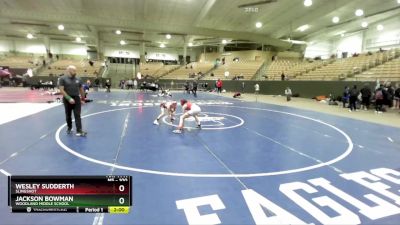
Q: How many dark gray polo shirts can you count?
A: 1